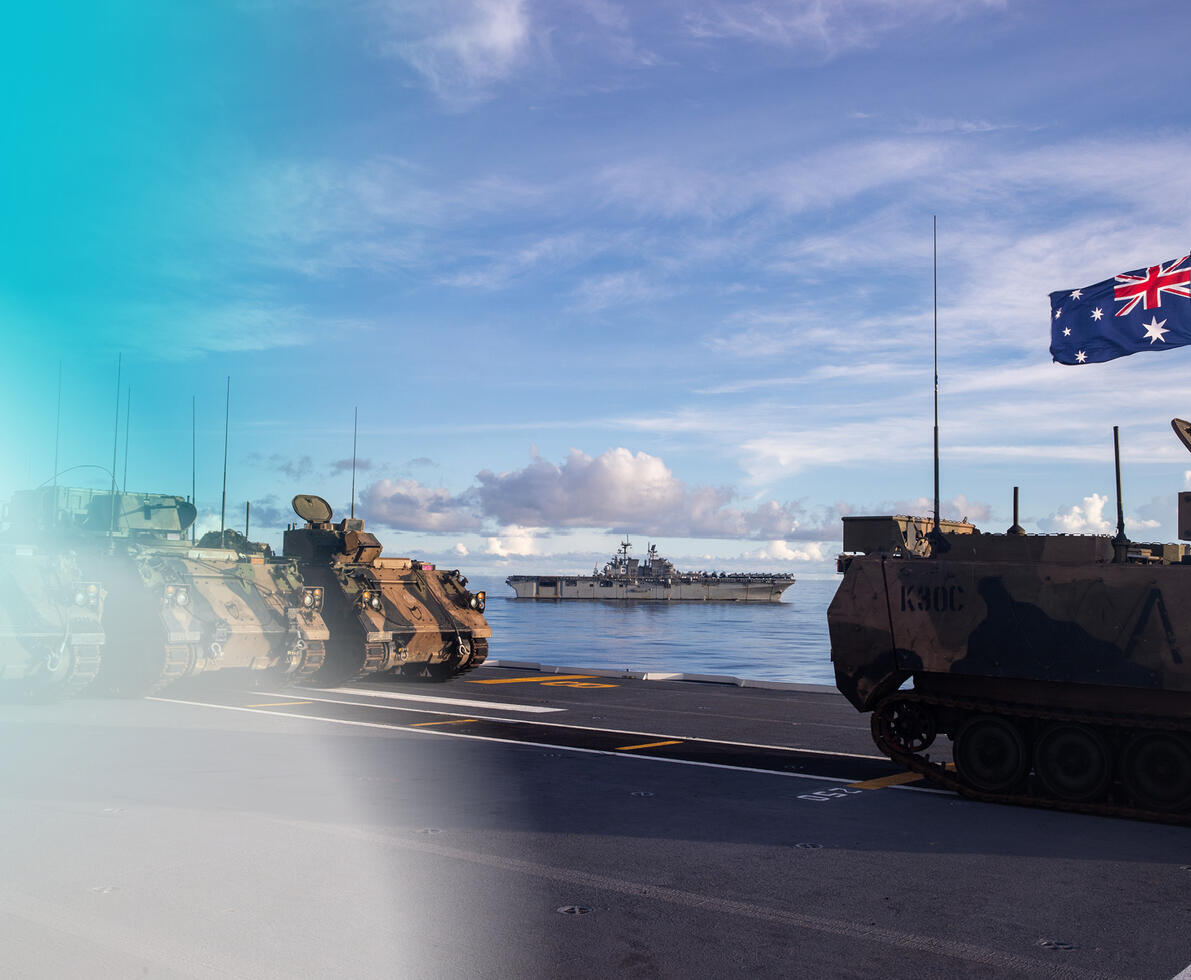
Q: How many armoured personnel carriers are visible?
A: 4